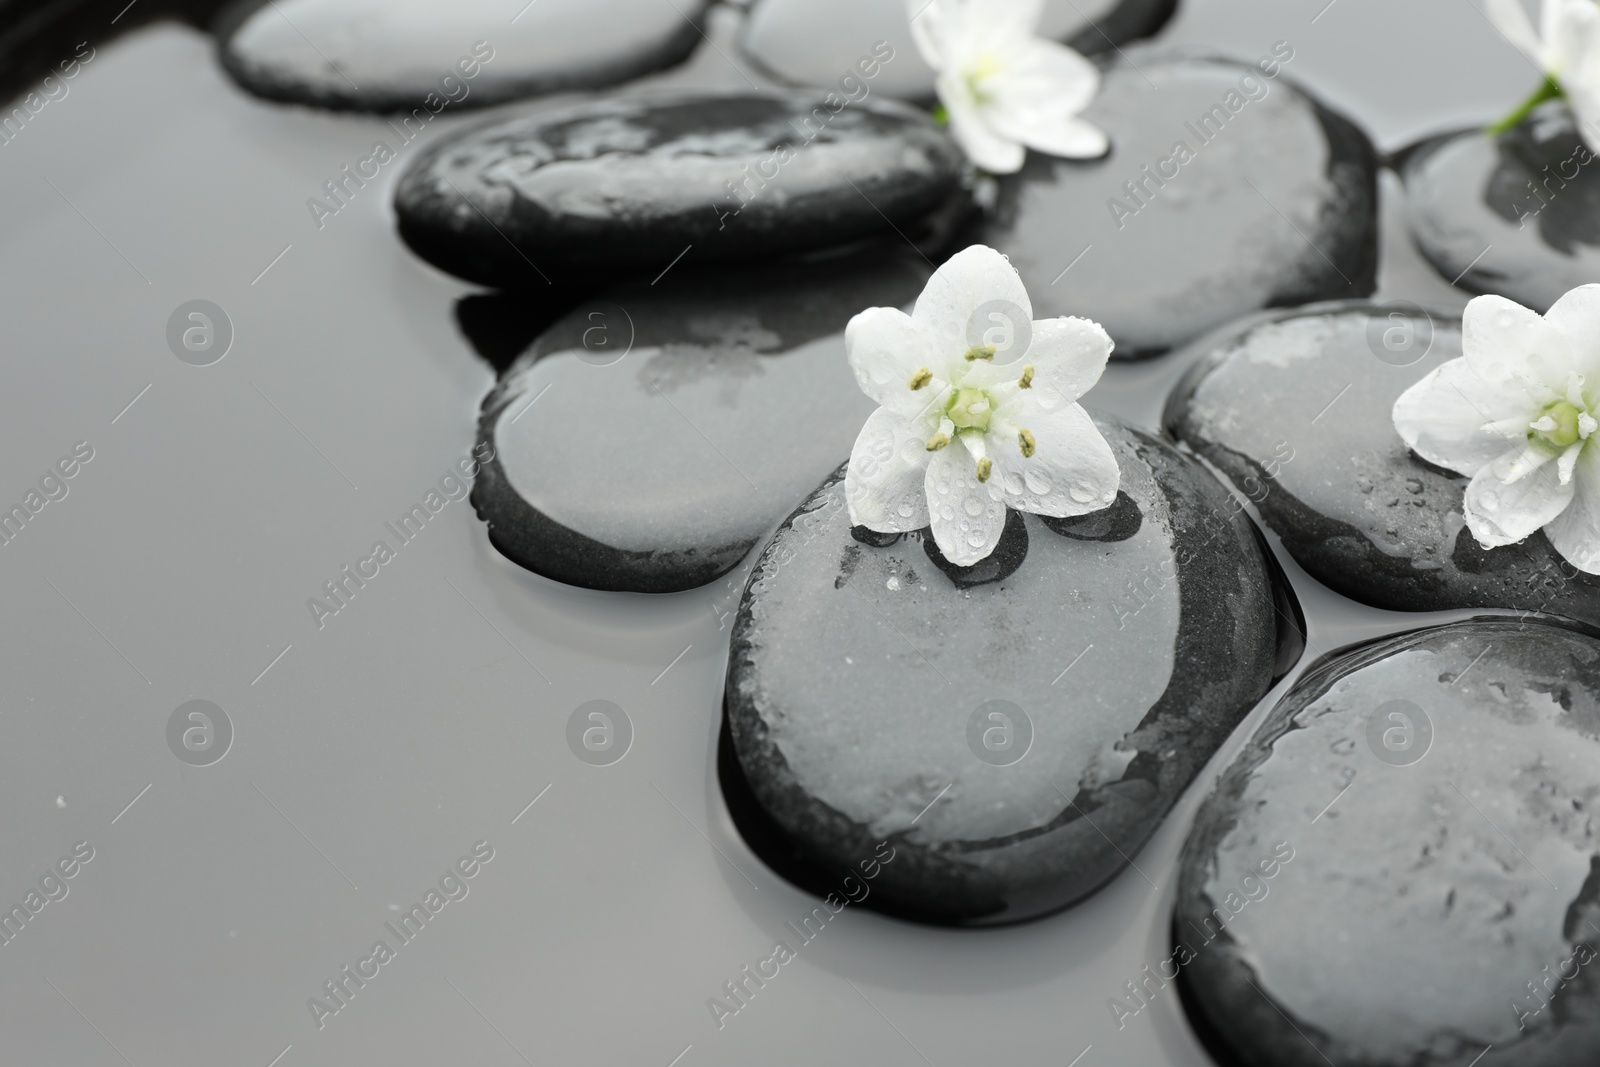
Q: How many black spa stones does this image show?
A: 9